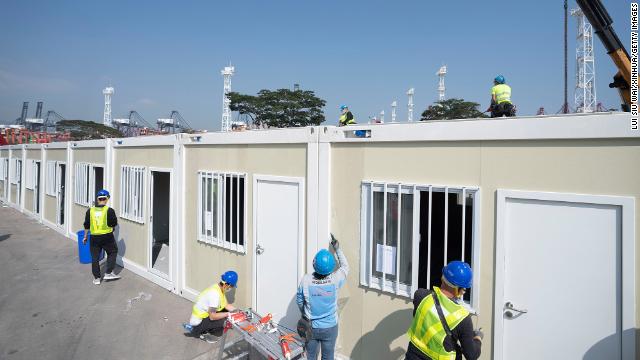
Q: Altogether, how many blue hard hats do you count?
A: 6